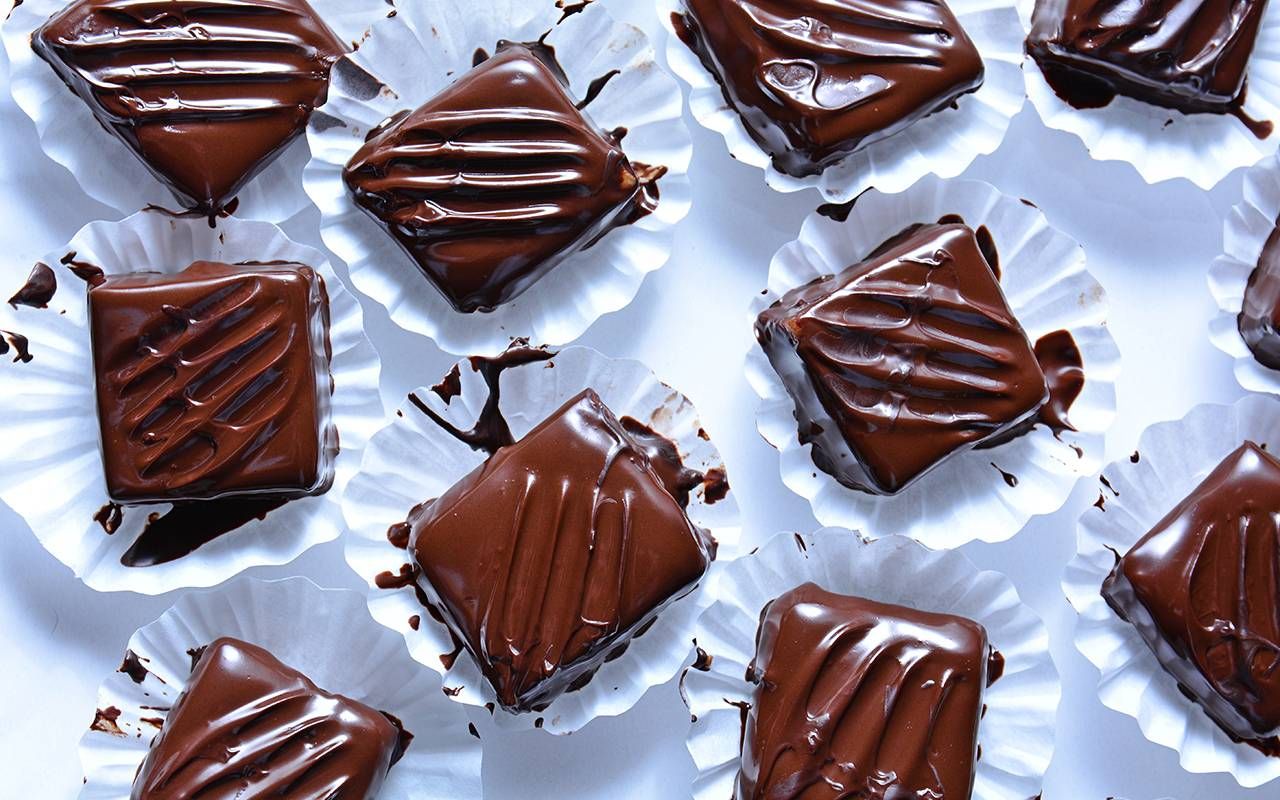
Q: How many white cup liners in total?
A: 11